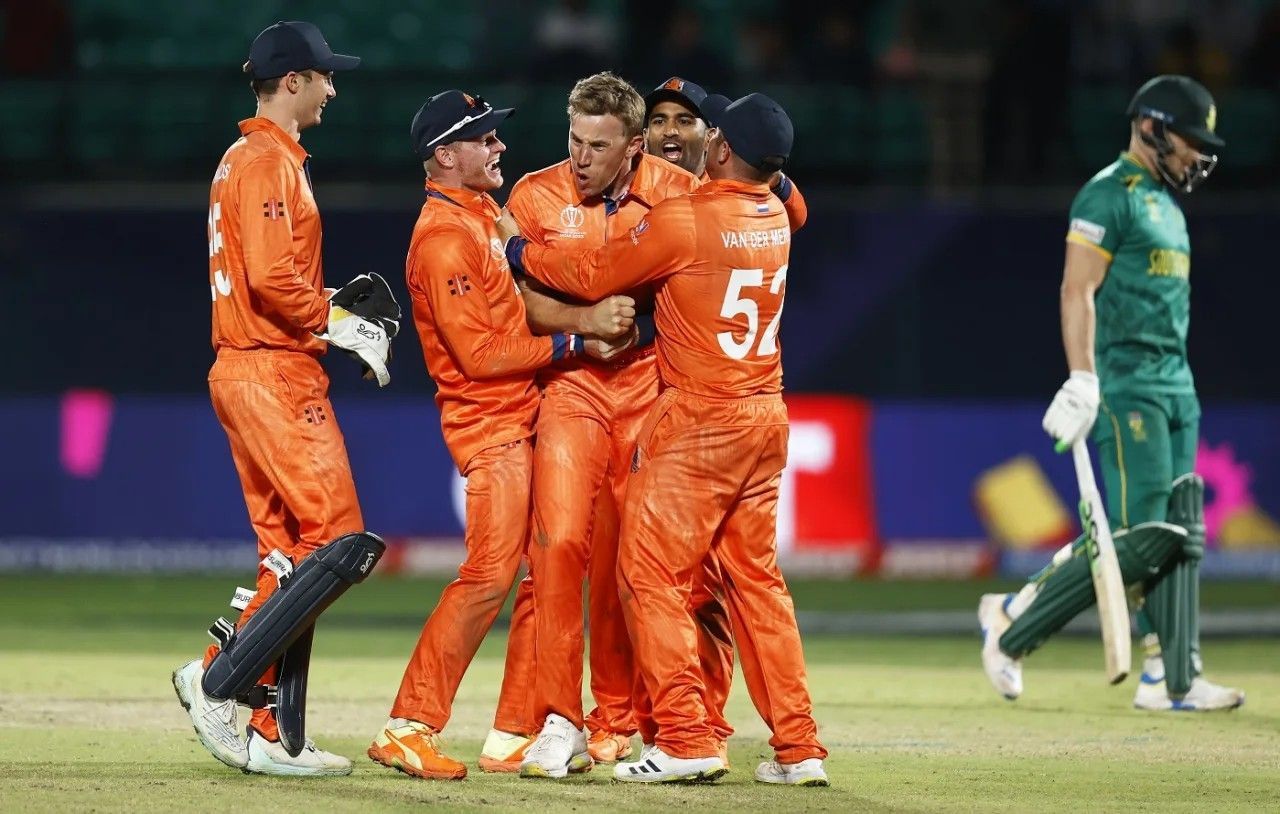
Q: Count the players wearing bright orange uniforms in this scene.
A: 5